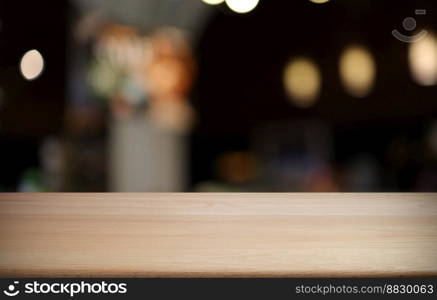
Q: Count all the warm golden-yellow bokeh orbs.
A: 3